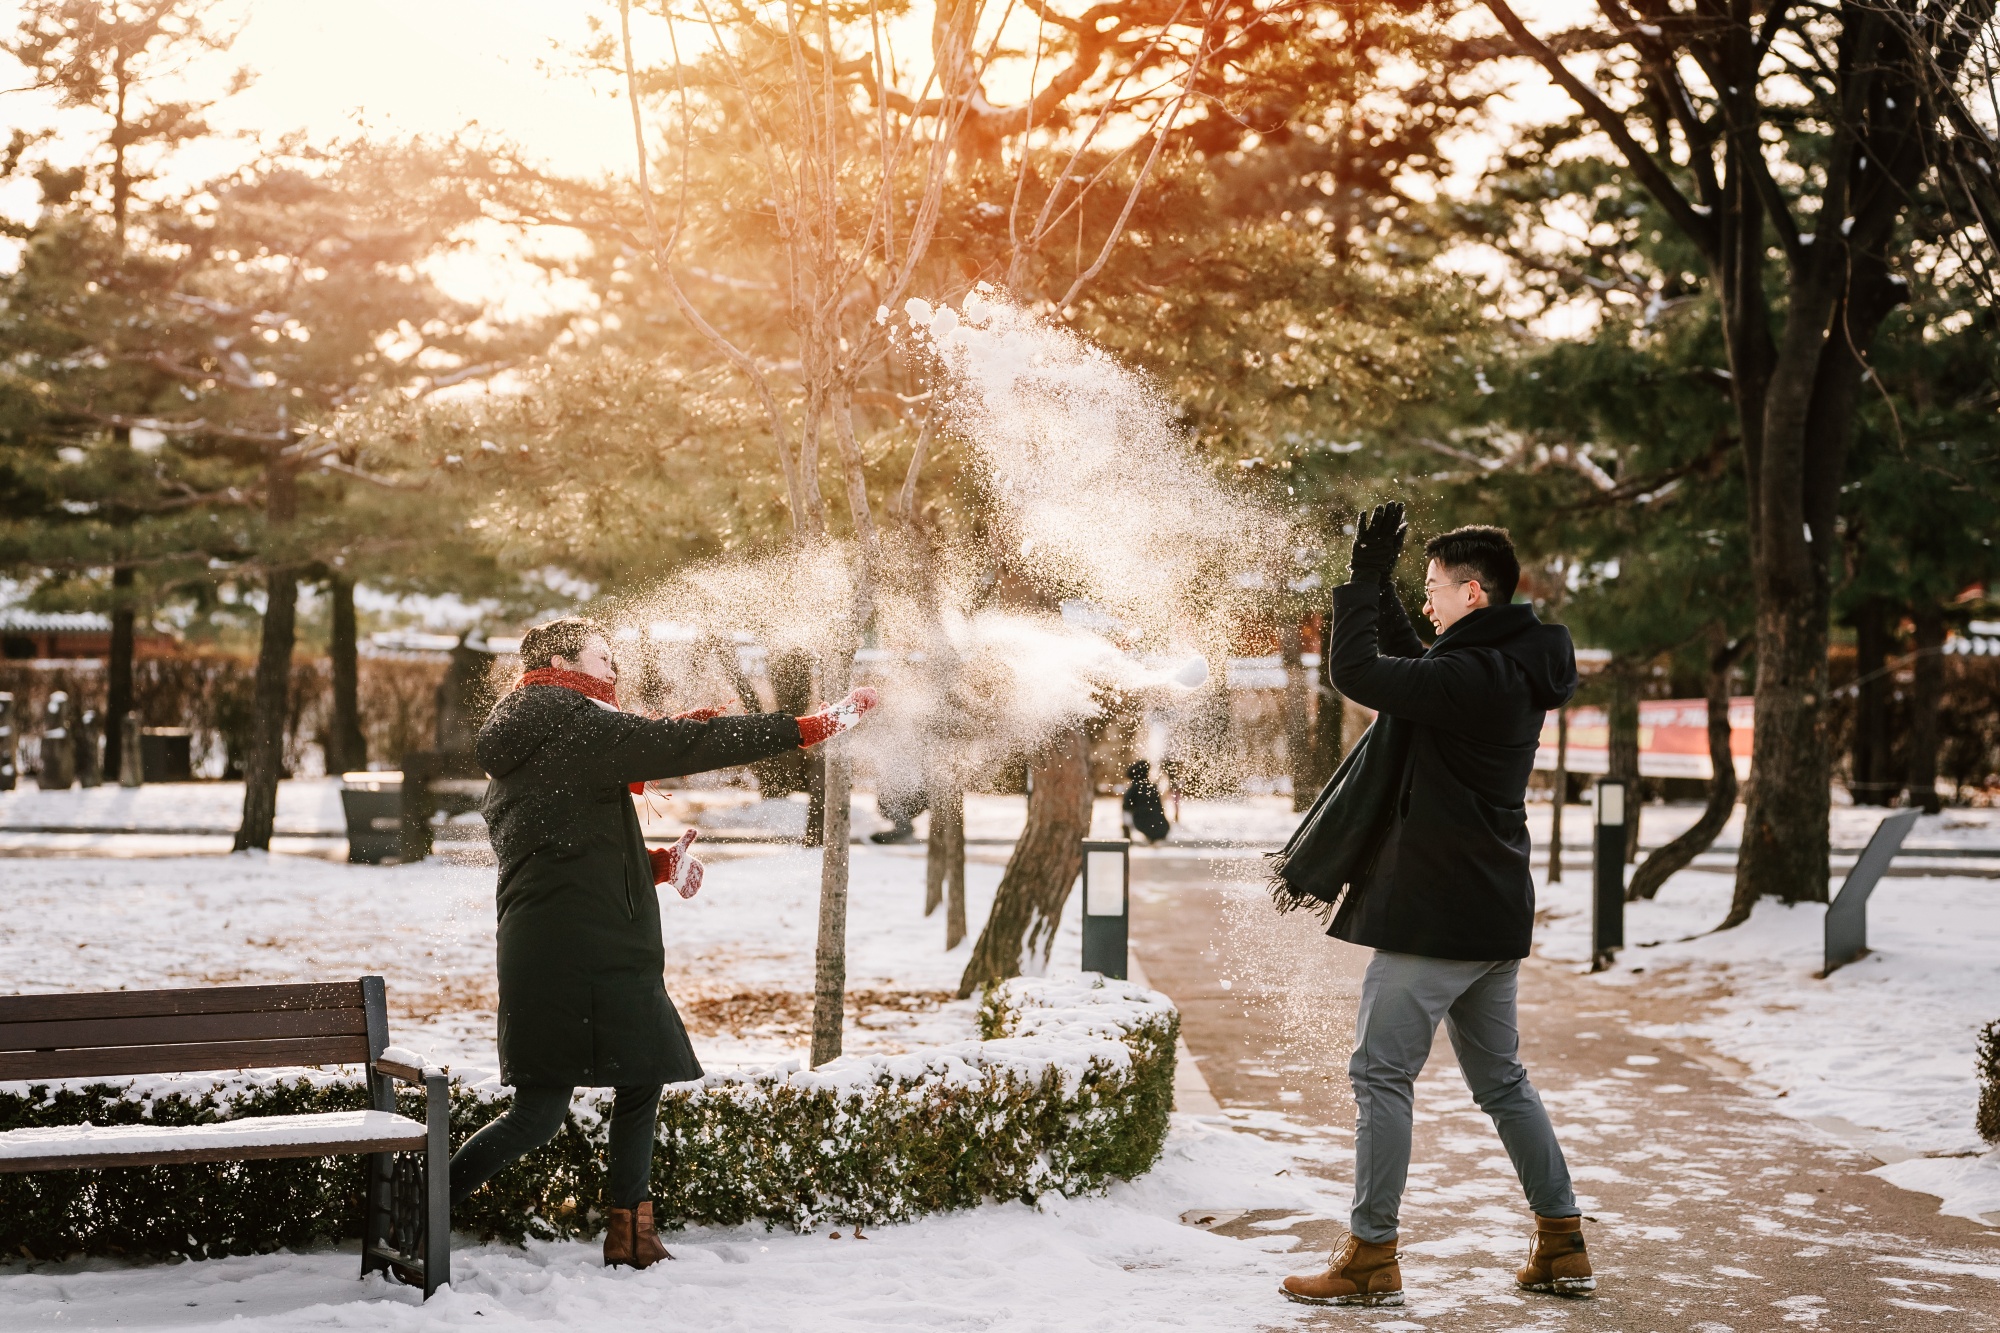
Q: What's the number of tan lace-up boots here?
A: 2